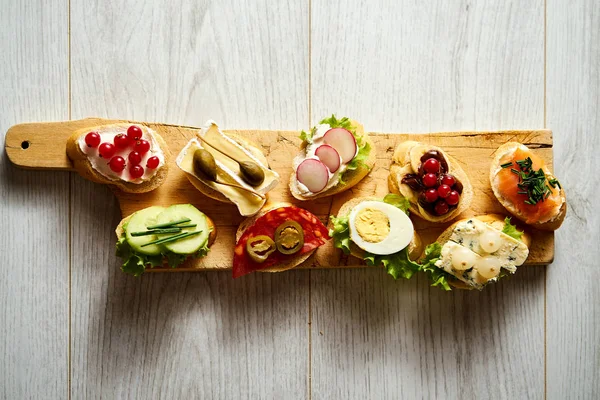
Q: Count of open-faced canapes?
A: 9